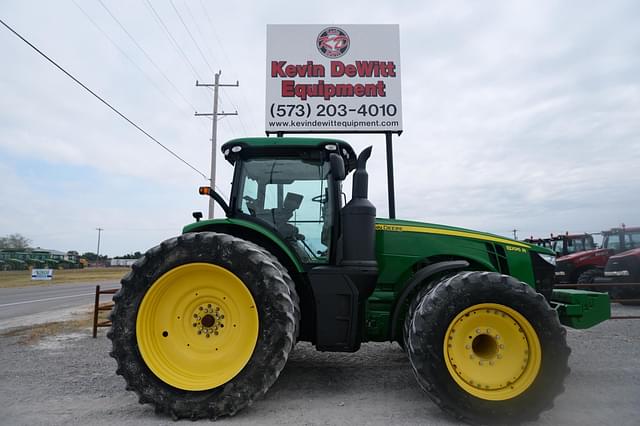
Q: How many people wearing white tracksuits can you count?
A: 0